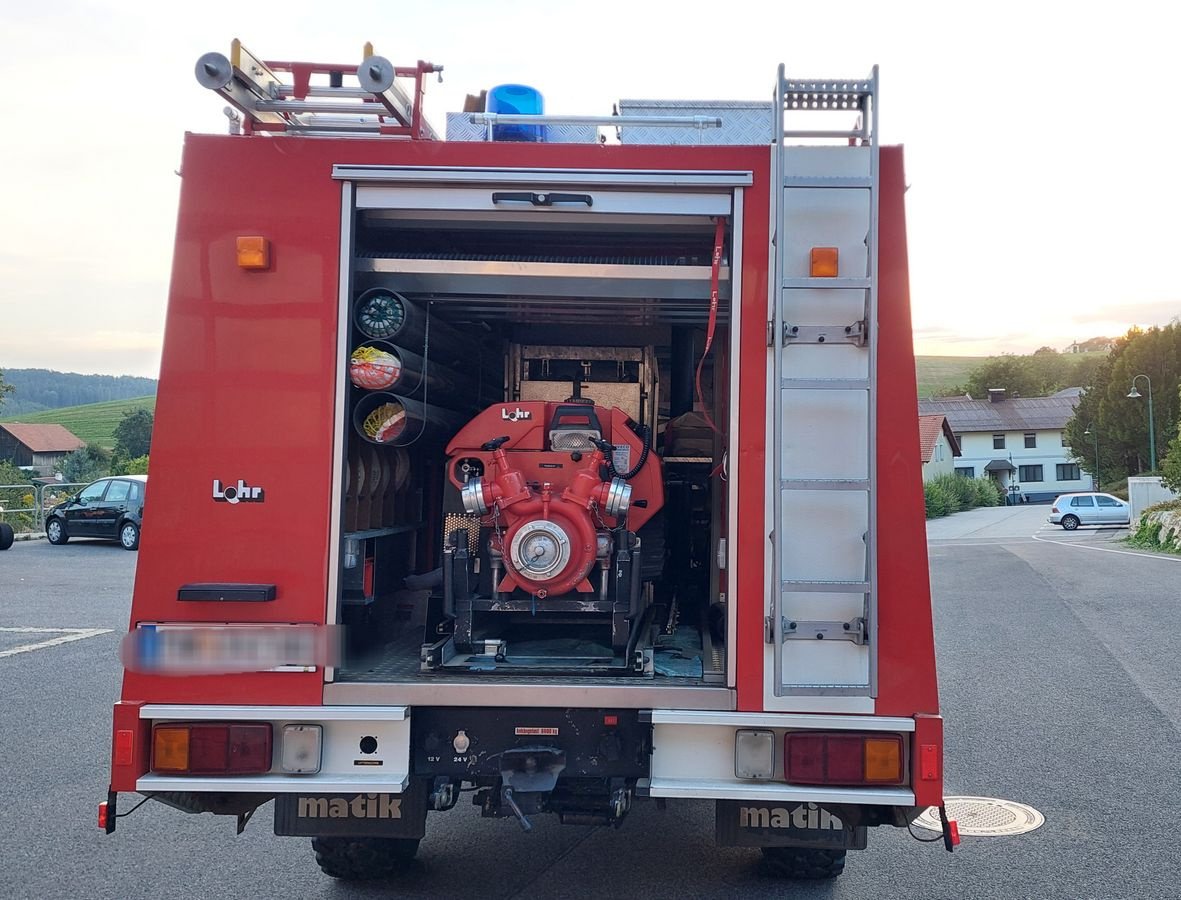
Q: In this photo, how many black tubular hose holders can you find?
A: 3